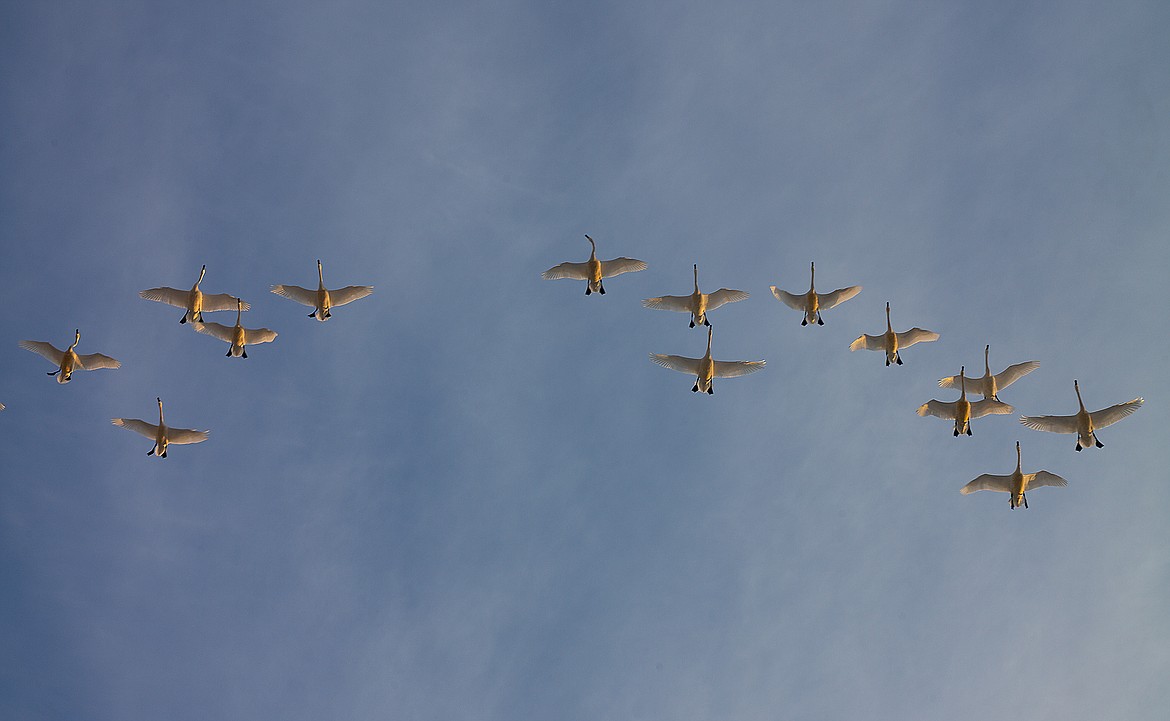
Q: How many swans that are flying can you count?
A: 14